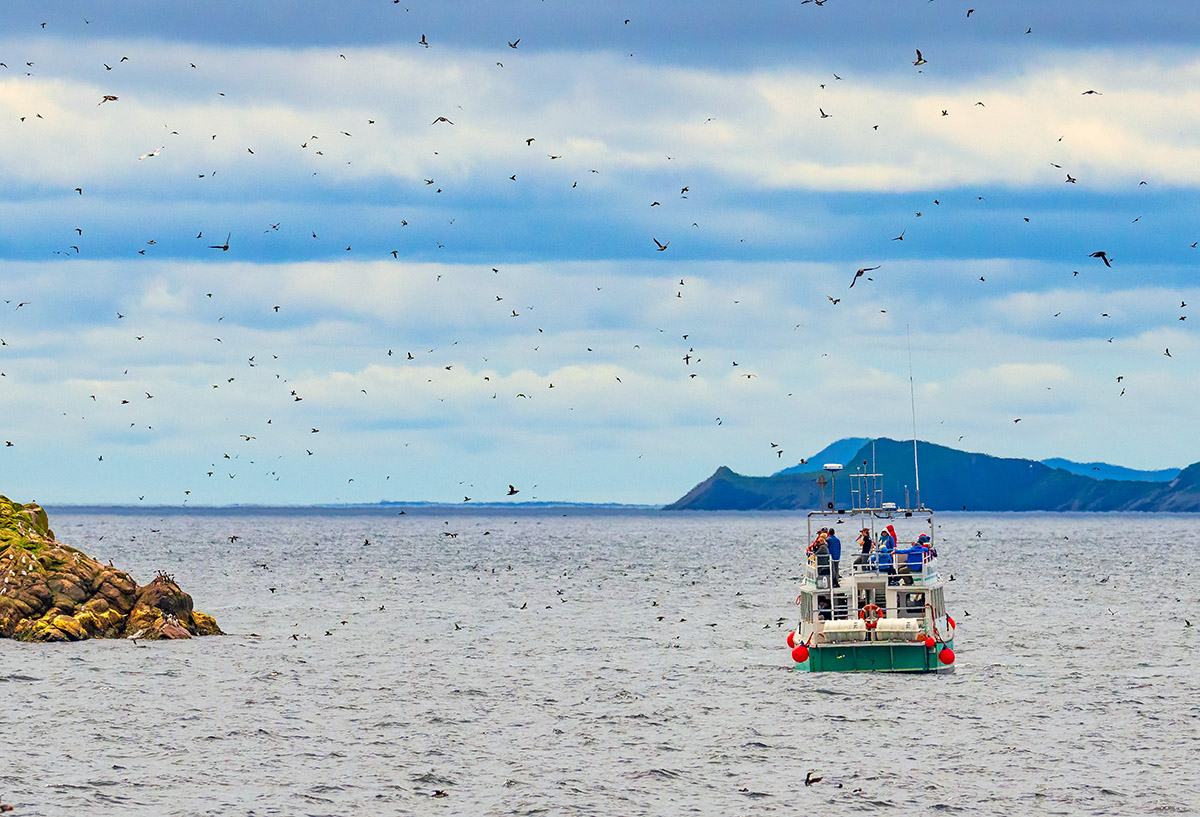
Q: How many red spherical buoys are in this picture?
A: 5